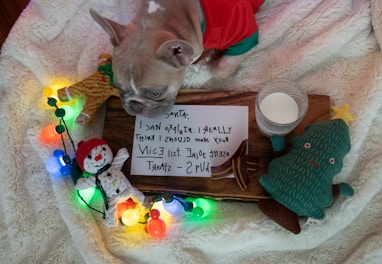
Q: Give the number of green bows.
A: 1